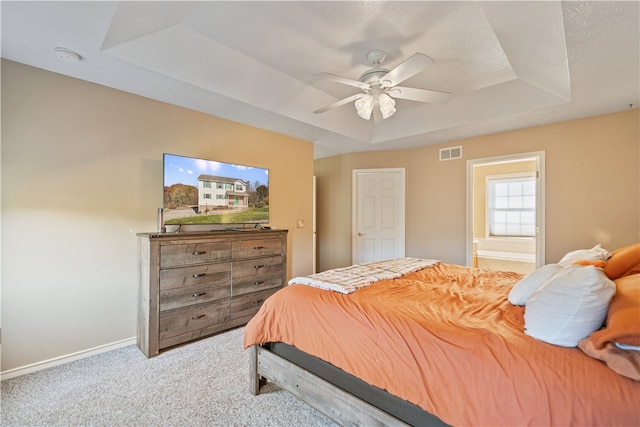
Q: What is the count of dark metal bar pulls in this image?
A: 8